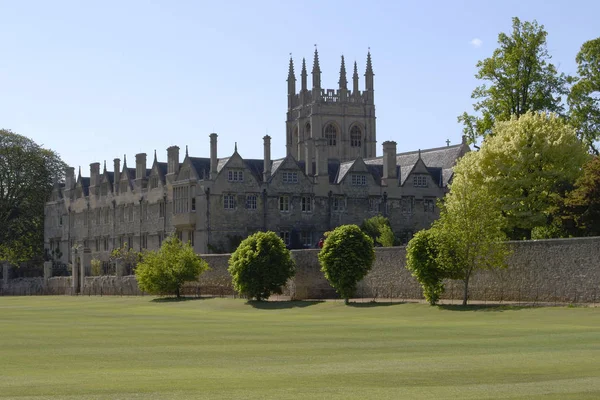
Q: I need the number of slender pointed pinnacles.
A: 6